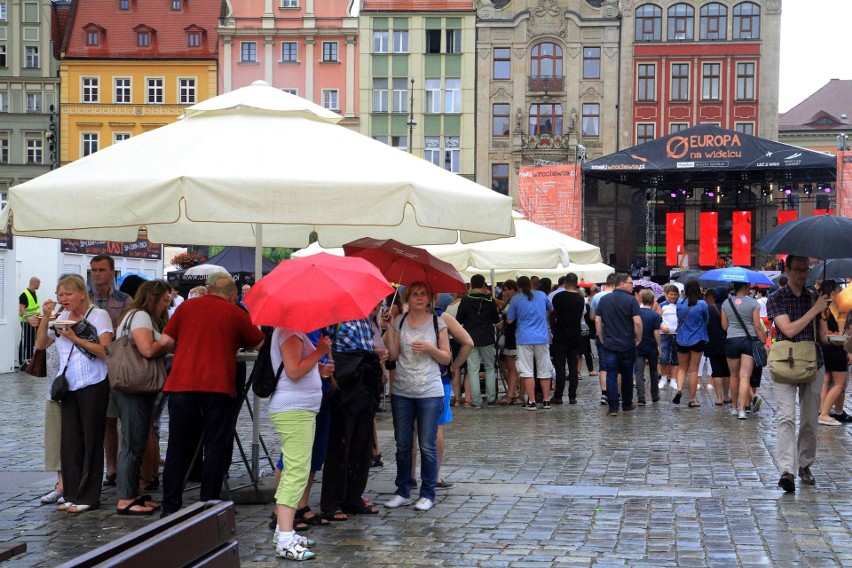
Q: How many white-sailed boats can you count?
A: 0